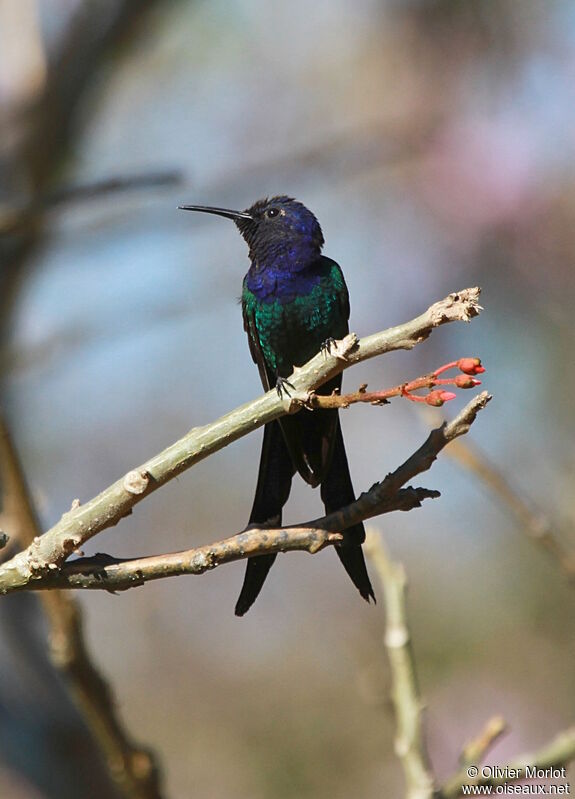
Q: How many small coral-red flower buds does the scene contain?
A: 3